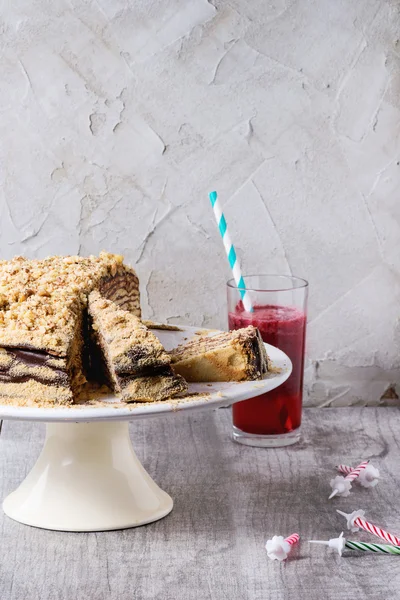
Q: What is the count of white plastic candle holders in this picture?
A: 5